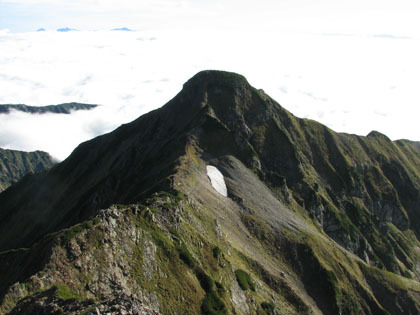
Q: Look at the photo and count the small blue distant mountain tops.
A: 3